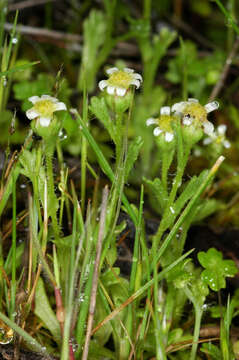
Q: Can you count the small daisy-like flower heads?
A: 5